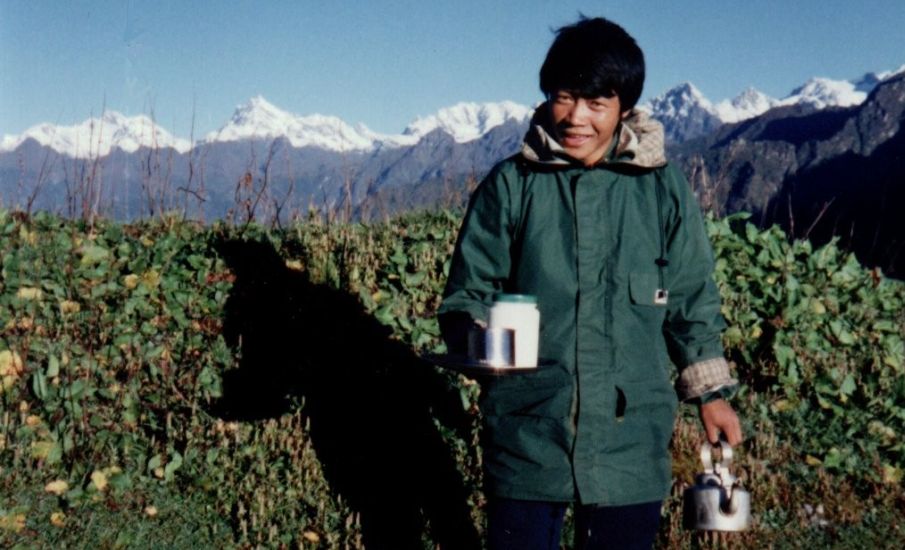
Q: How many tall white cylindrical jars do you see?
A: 1